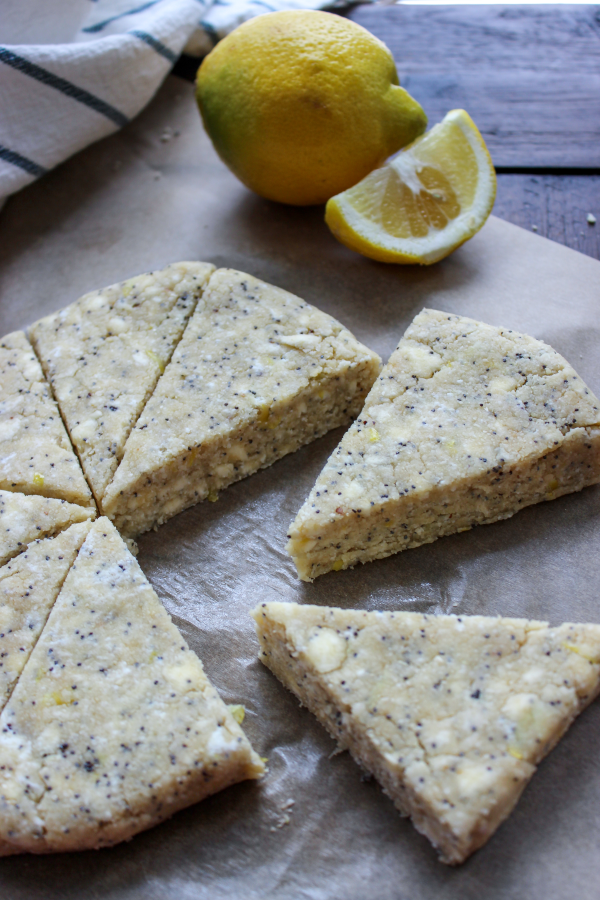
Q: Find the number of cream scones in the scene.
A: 8